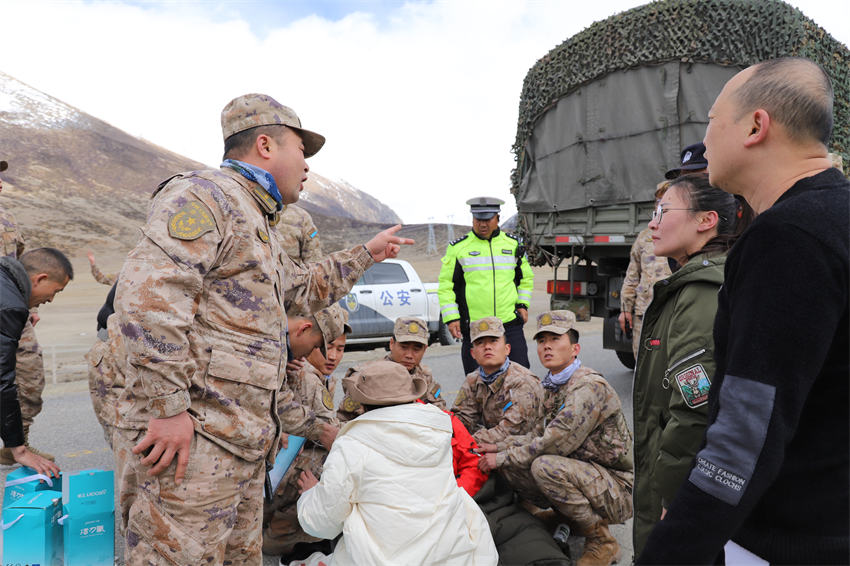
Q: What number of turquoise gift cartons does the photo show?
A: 3